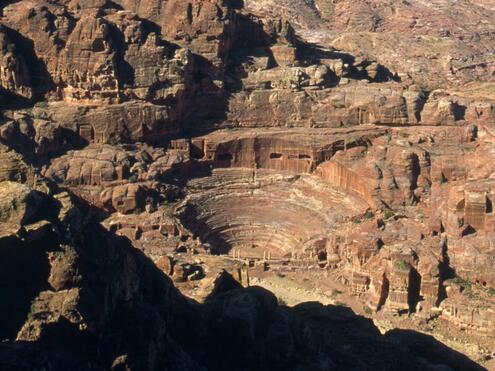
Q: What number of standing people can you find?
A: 0